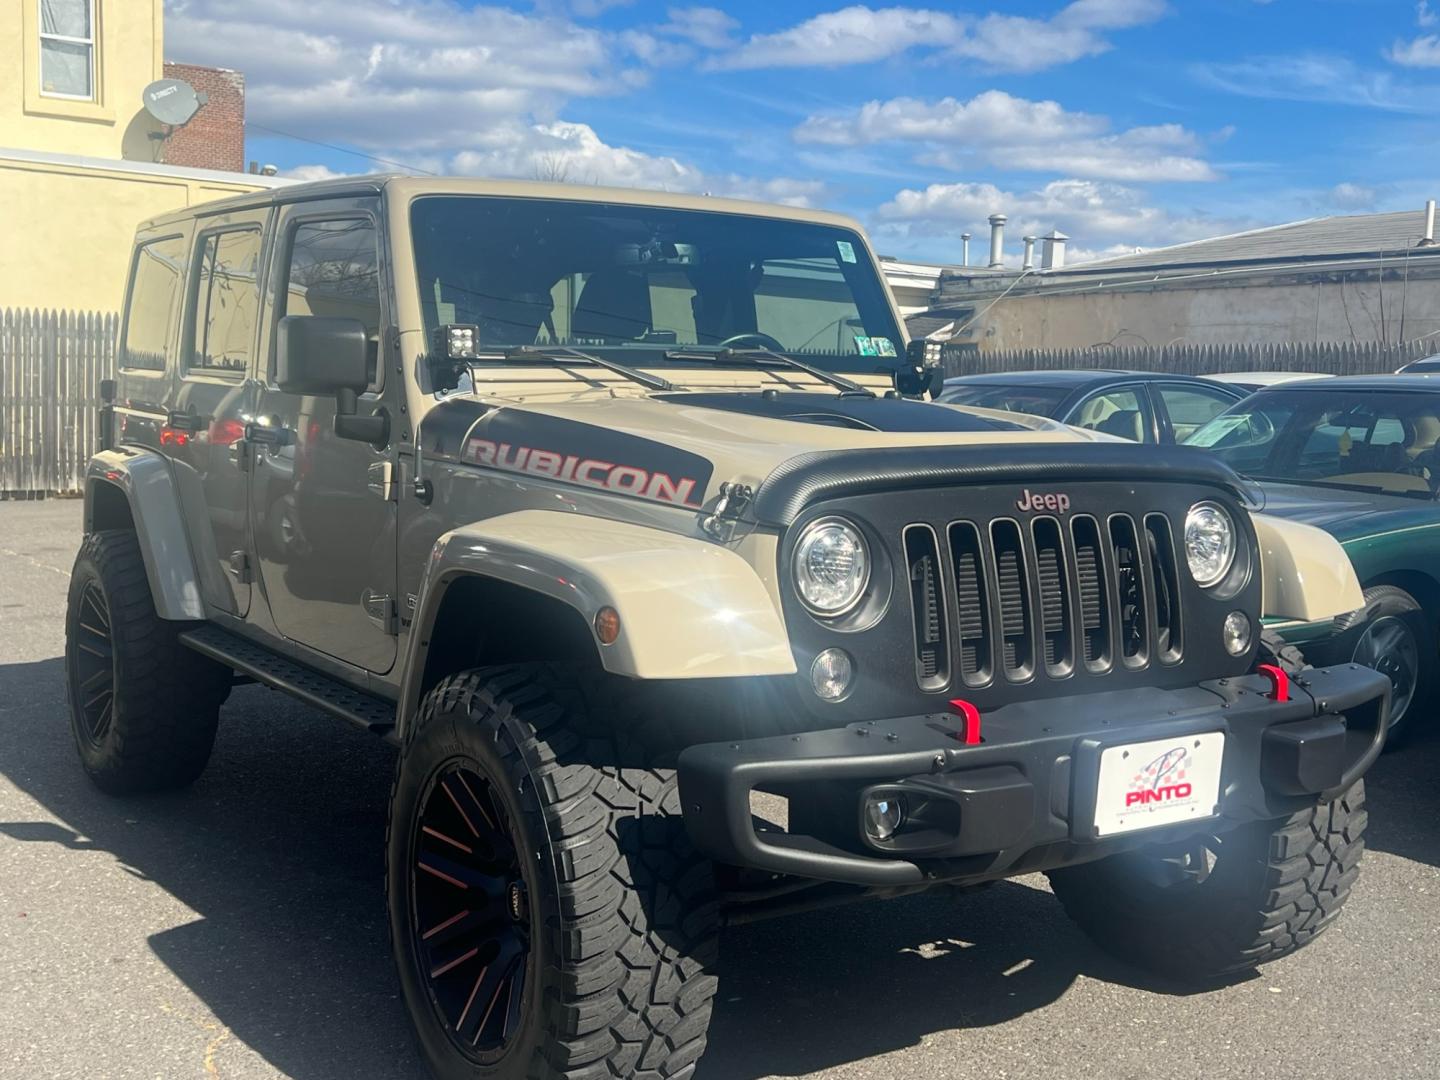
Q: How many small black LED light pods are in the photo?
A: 2